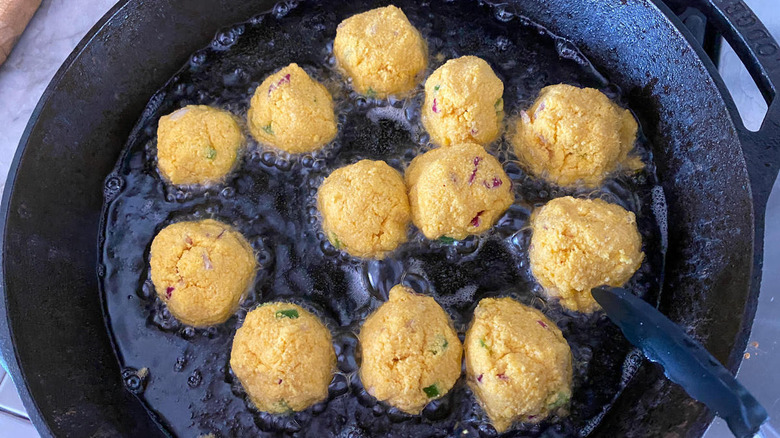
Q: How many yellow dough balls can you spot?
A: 12